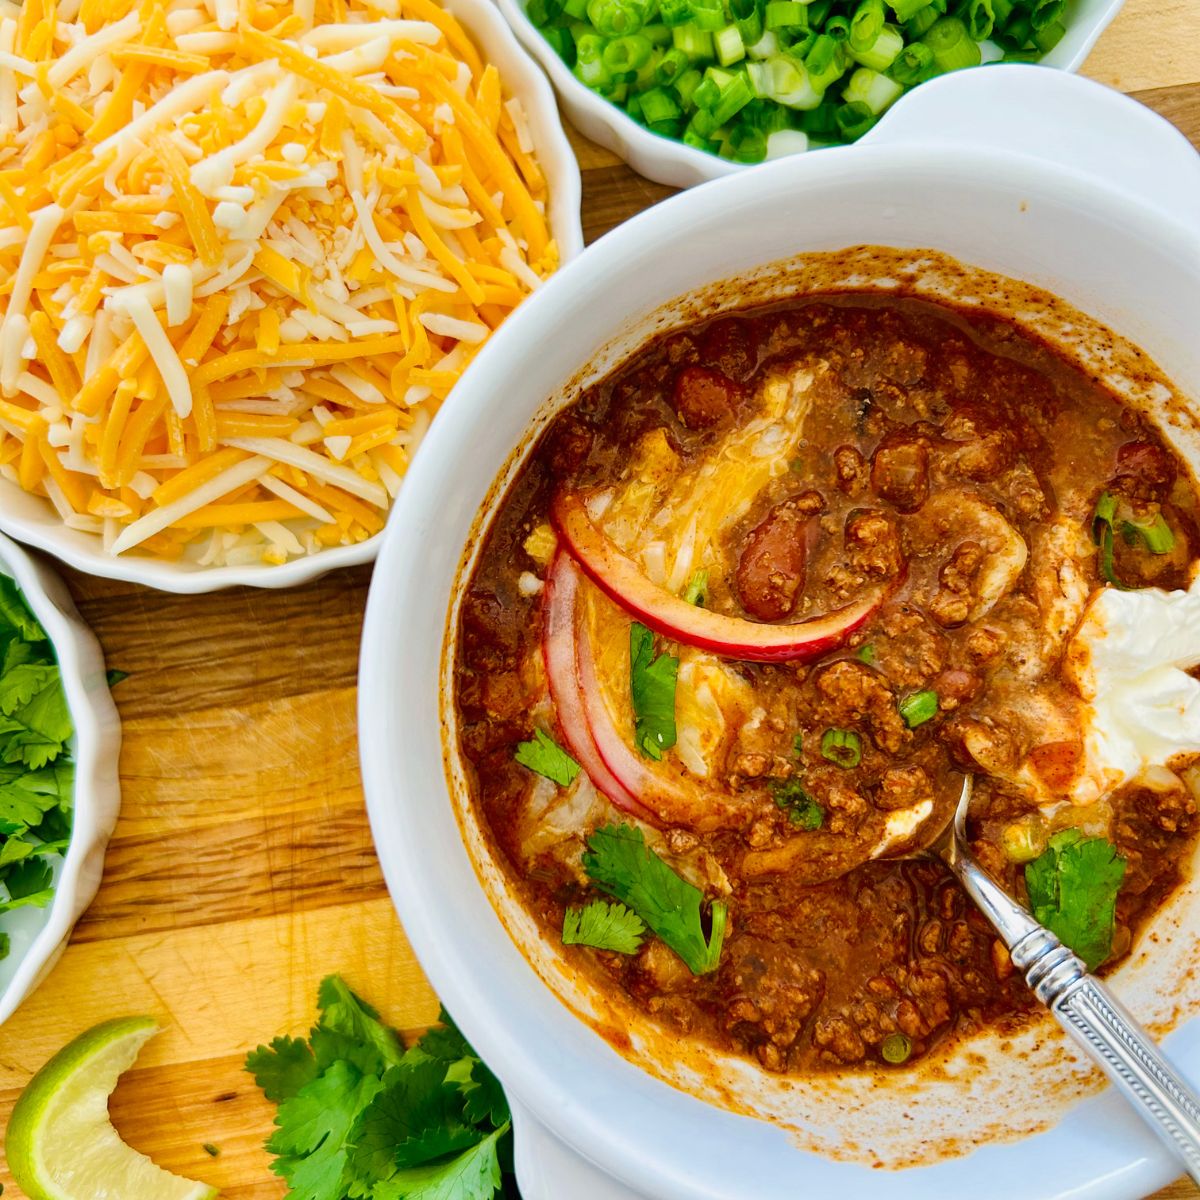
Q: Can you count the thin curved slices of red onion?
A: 3